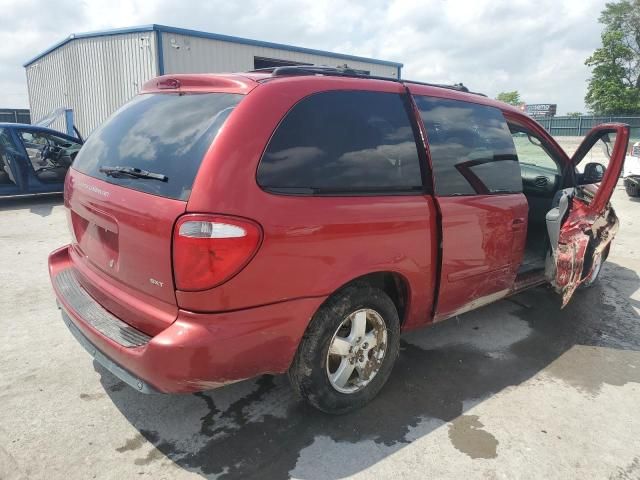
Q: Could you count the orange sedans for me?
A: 0